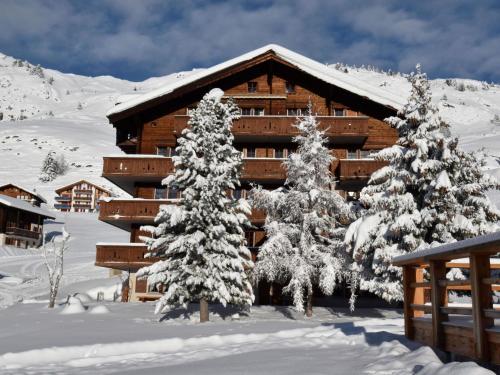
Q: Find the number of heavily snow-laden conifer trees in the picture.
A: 3